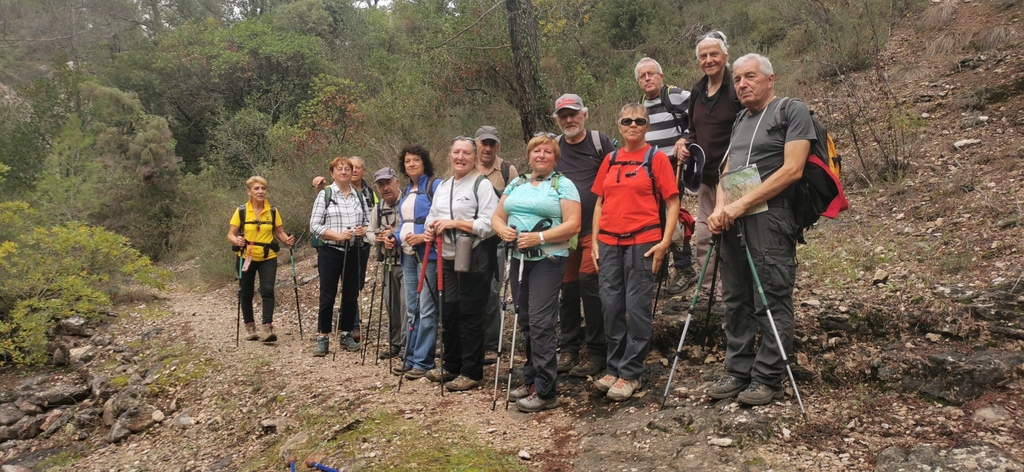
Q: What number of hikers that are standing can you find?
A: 13